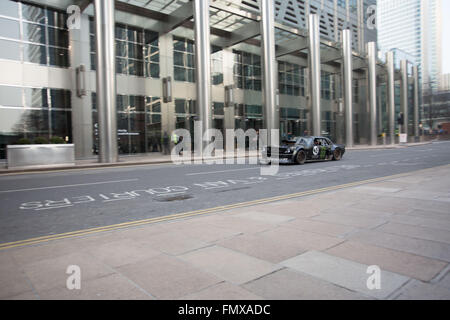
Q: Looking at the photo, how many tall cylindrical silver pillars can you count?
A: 9